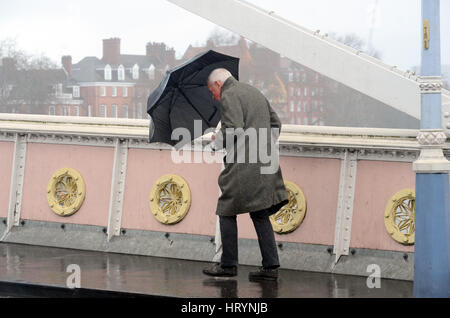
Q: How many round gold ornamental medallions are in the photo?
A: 4